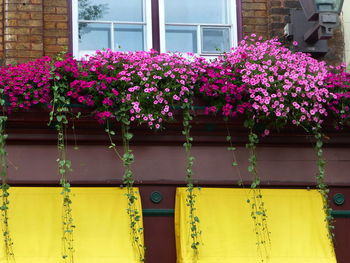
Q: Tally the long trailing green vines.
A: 6